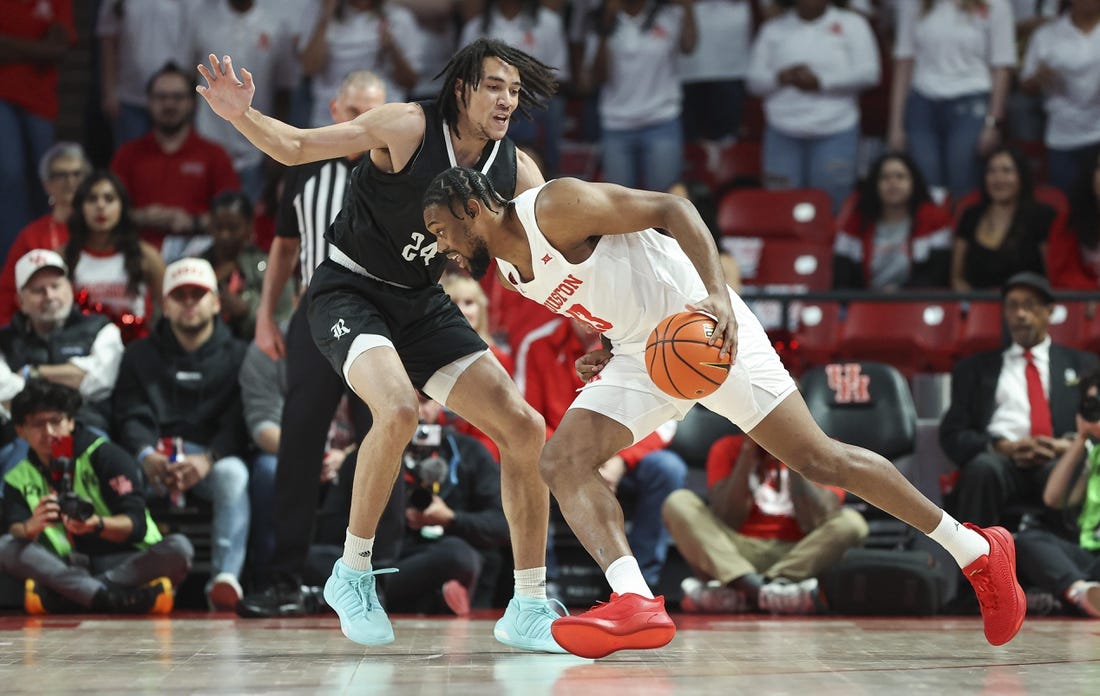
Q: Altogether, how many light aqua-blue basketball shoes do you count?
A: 2